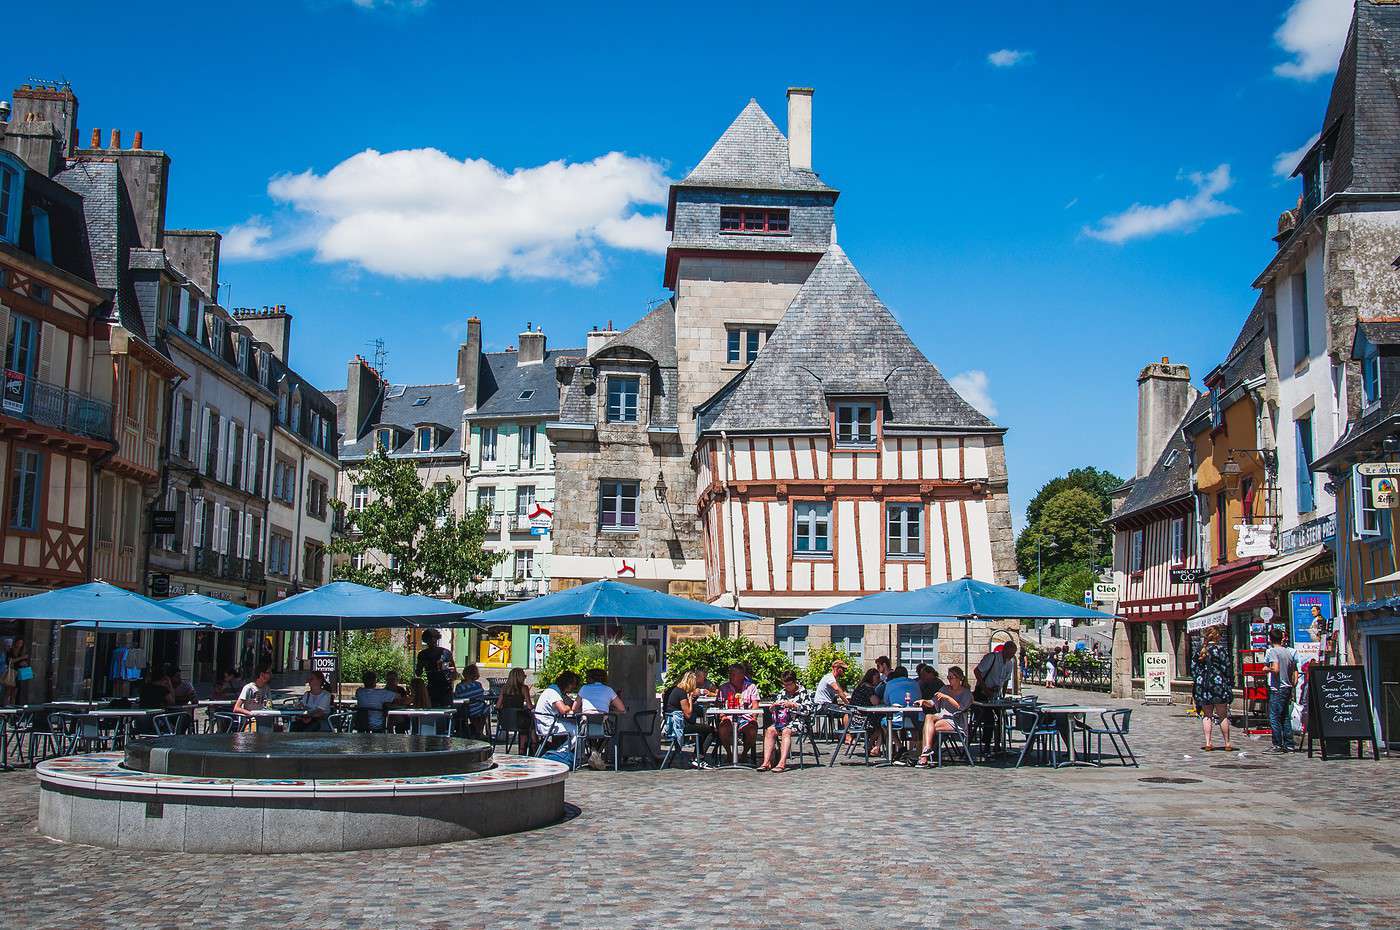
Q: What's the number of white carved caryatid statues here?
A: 0